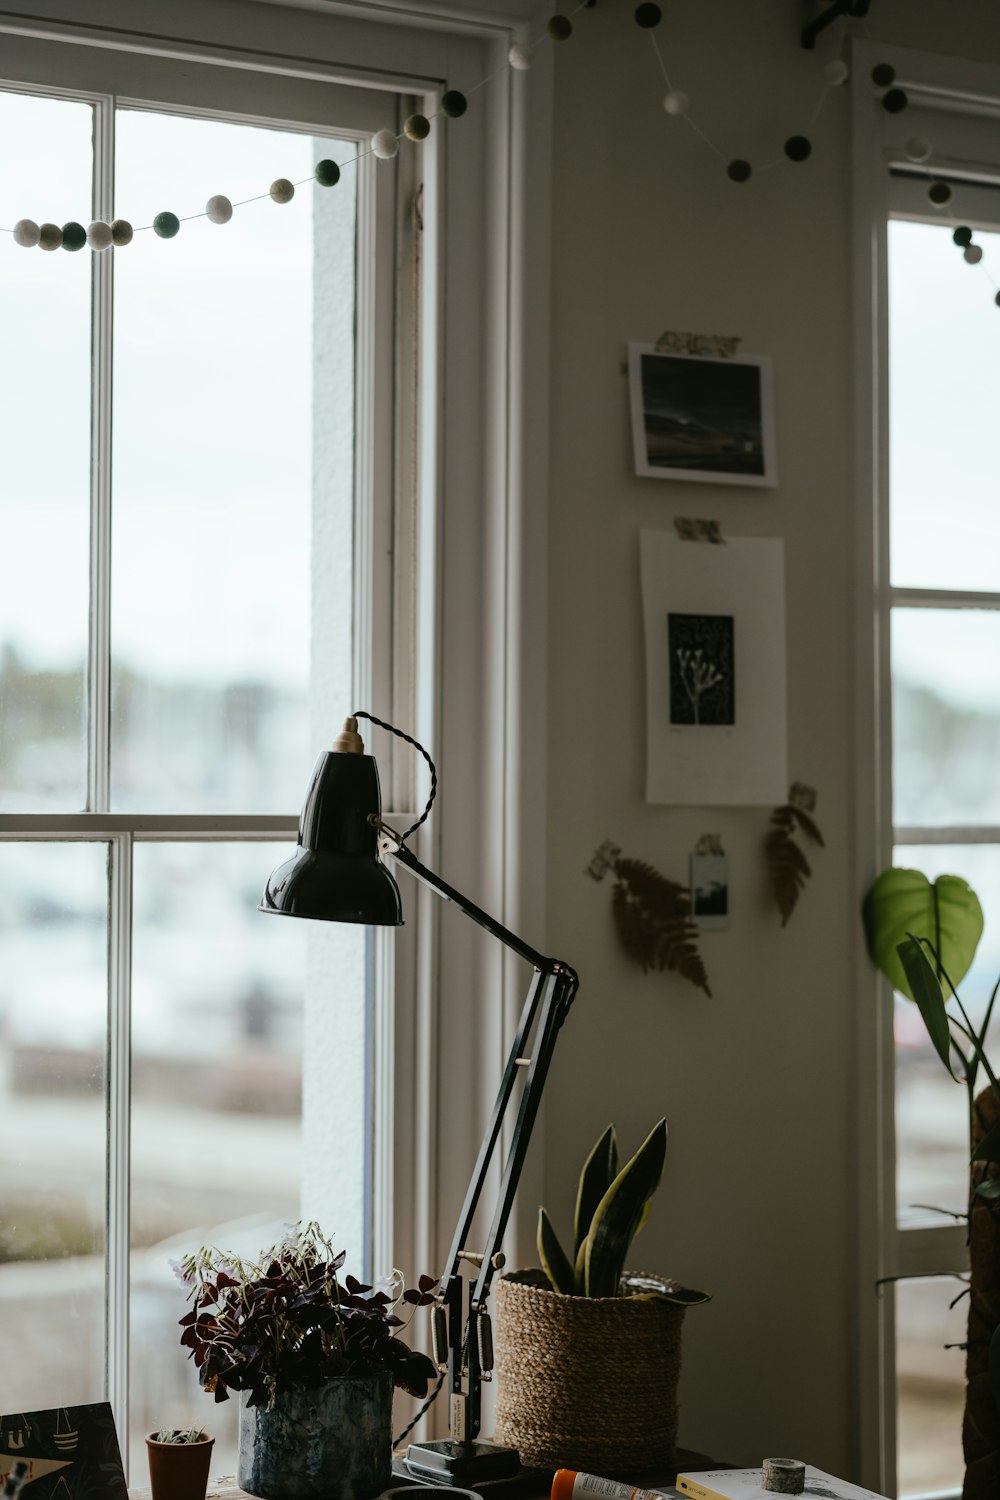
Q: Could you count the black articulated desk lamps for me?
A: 1